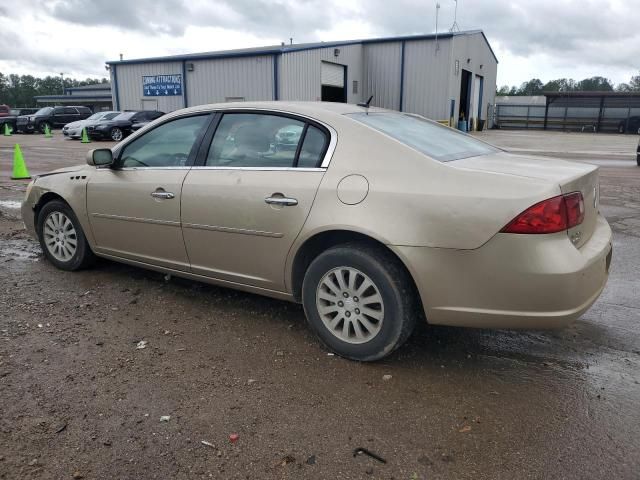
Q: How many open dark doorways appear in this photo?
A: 2